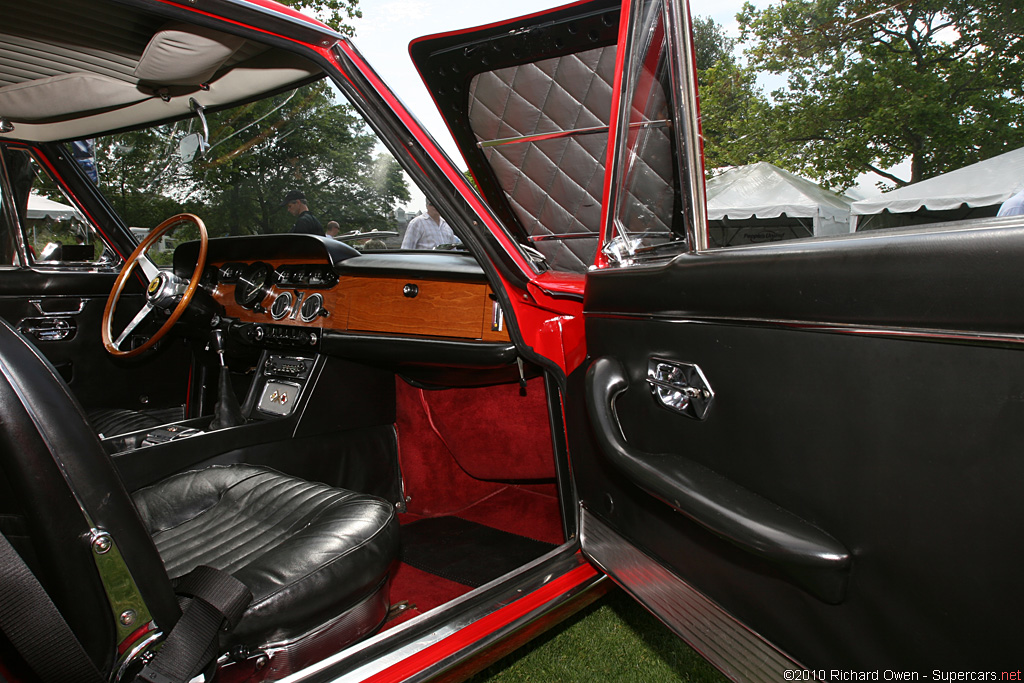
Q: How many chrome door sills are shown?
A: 1